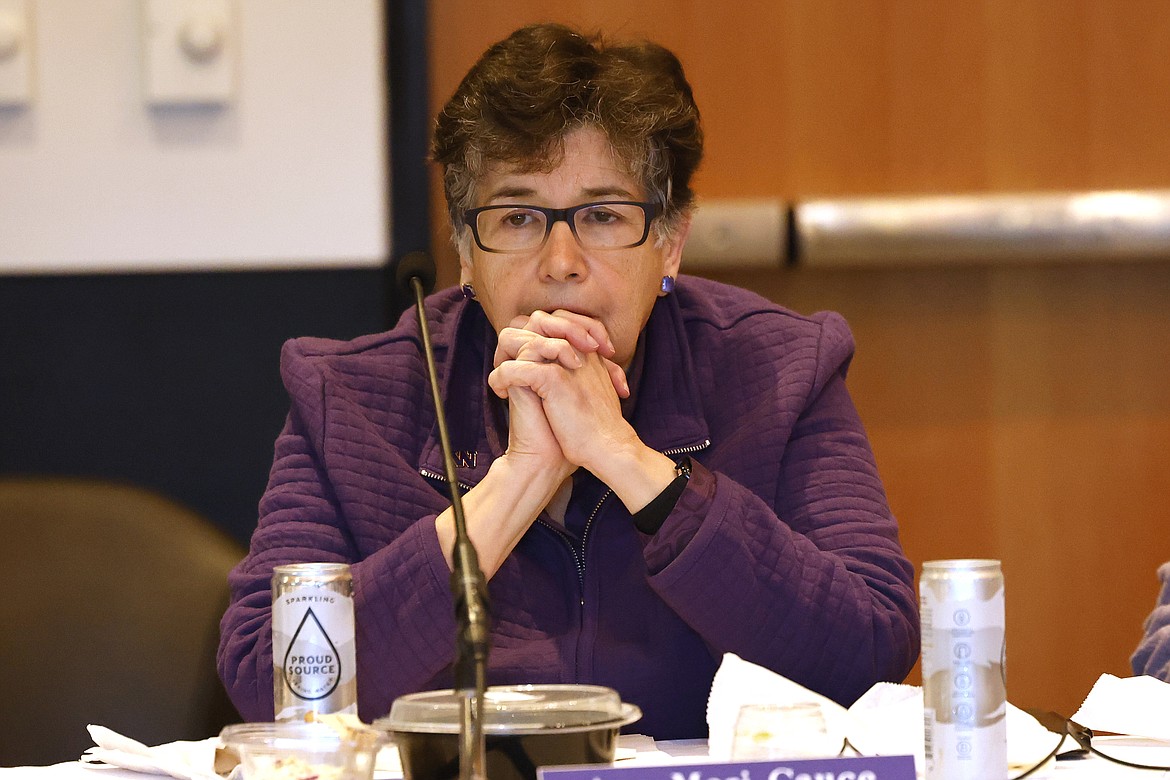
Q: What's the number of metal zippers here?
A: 1